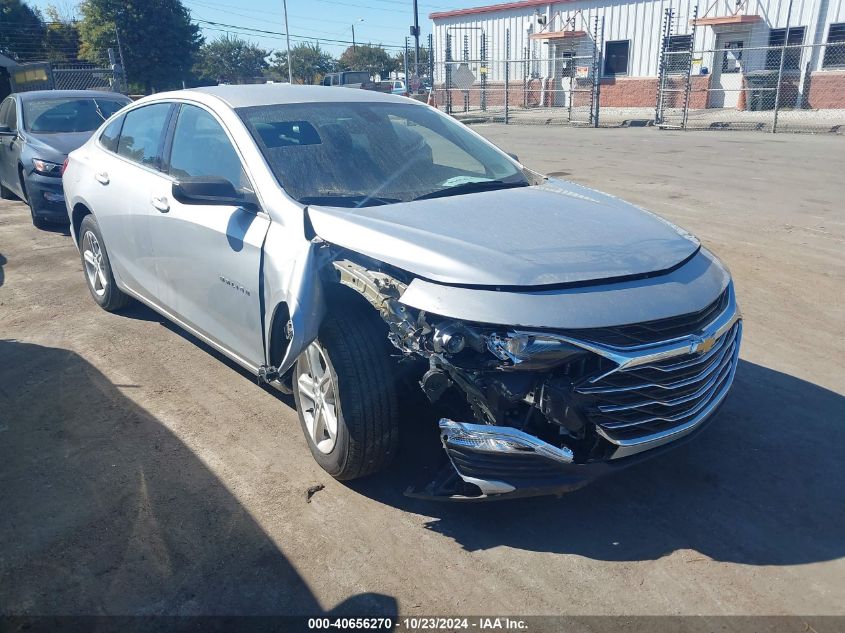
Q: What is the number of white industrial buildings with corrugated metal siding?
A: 1